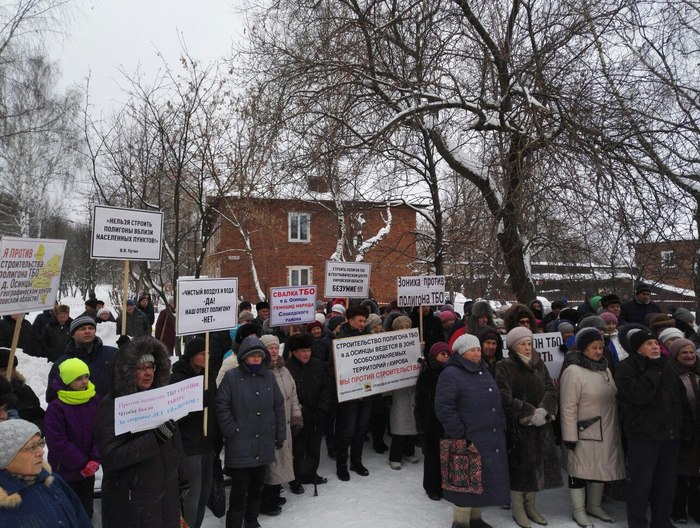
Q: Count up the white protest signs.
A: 9